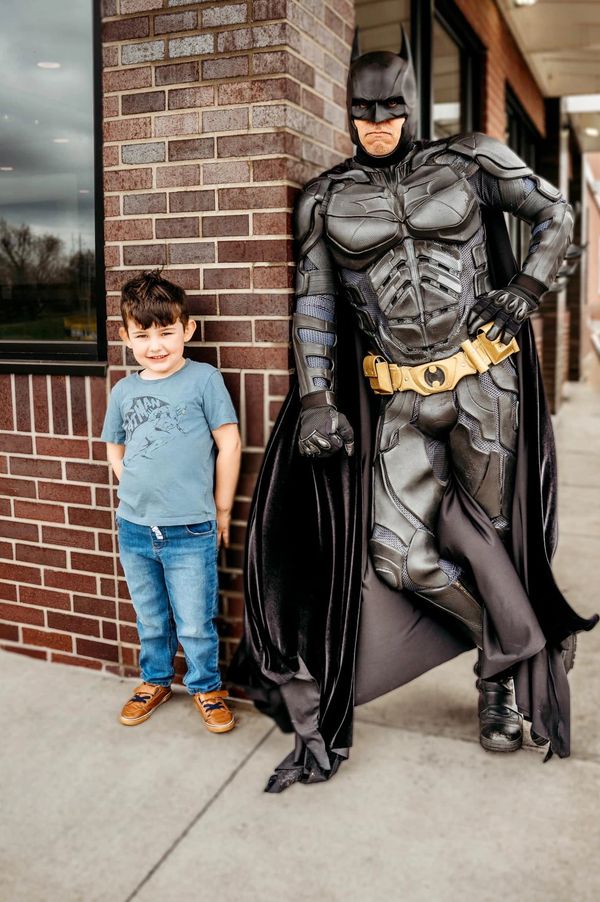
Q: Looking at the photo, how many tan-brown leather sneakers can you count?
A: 2